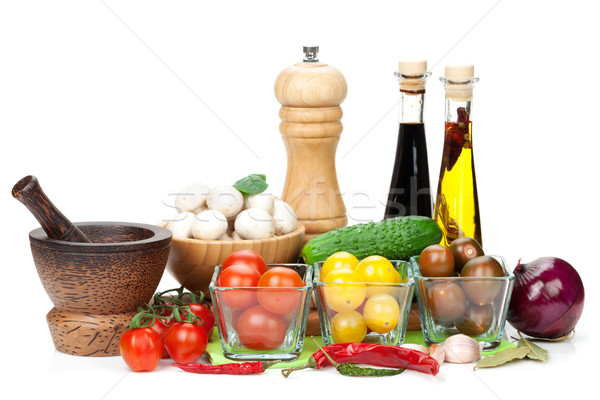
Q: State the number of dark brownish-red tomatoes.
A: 5